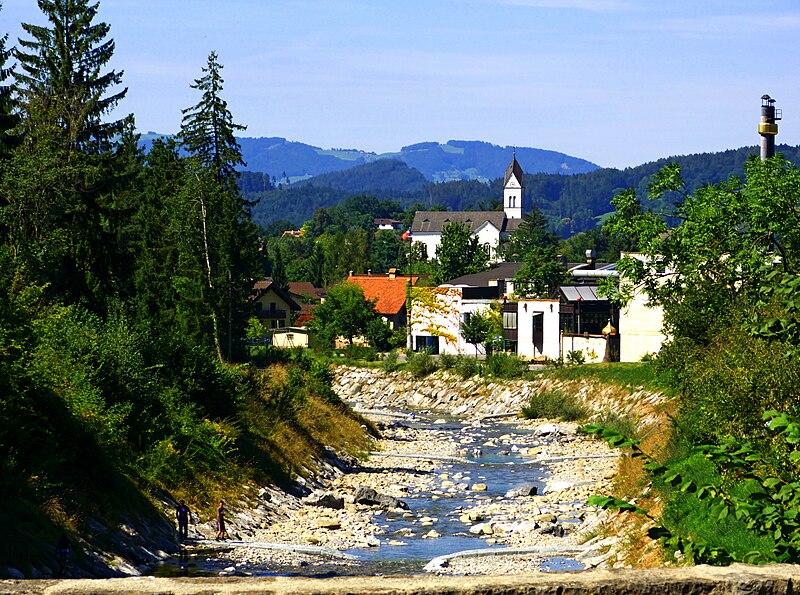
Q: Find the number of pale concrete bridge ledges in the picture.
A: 1